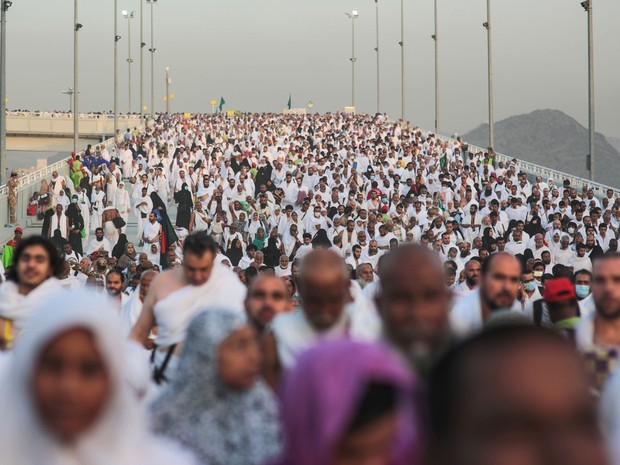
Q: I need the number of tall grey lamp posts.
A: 12